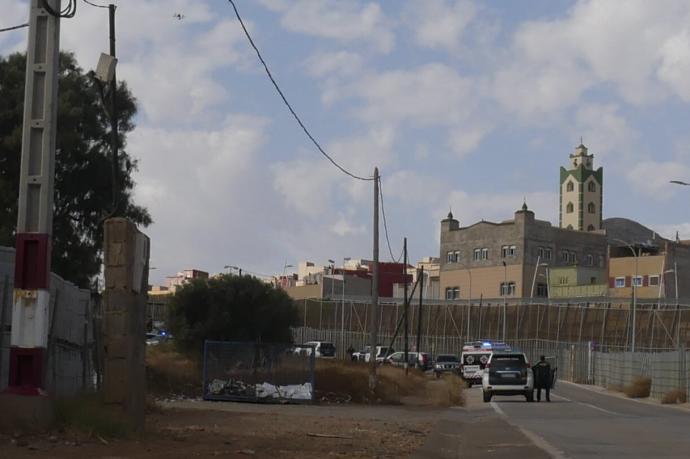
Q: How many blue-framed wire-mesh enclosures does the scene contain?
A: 1